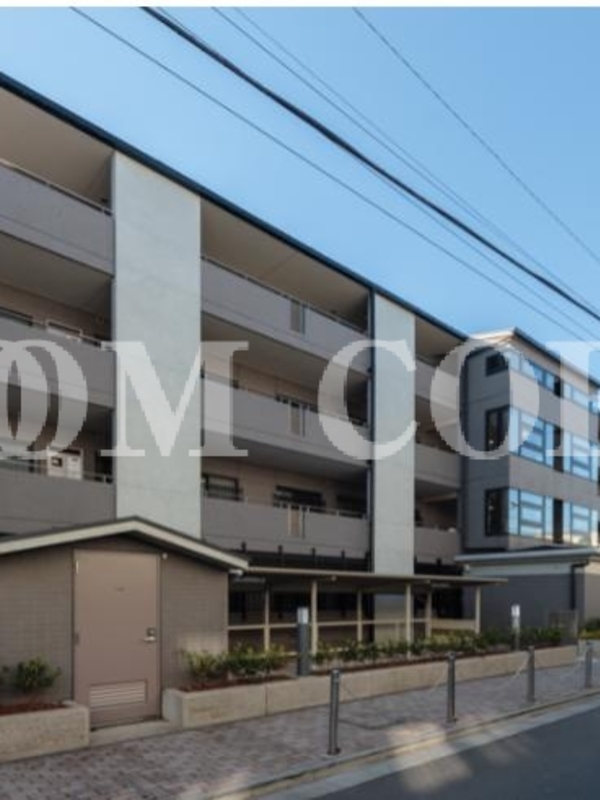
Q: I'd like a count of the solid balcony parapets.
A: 9